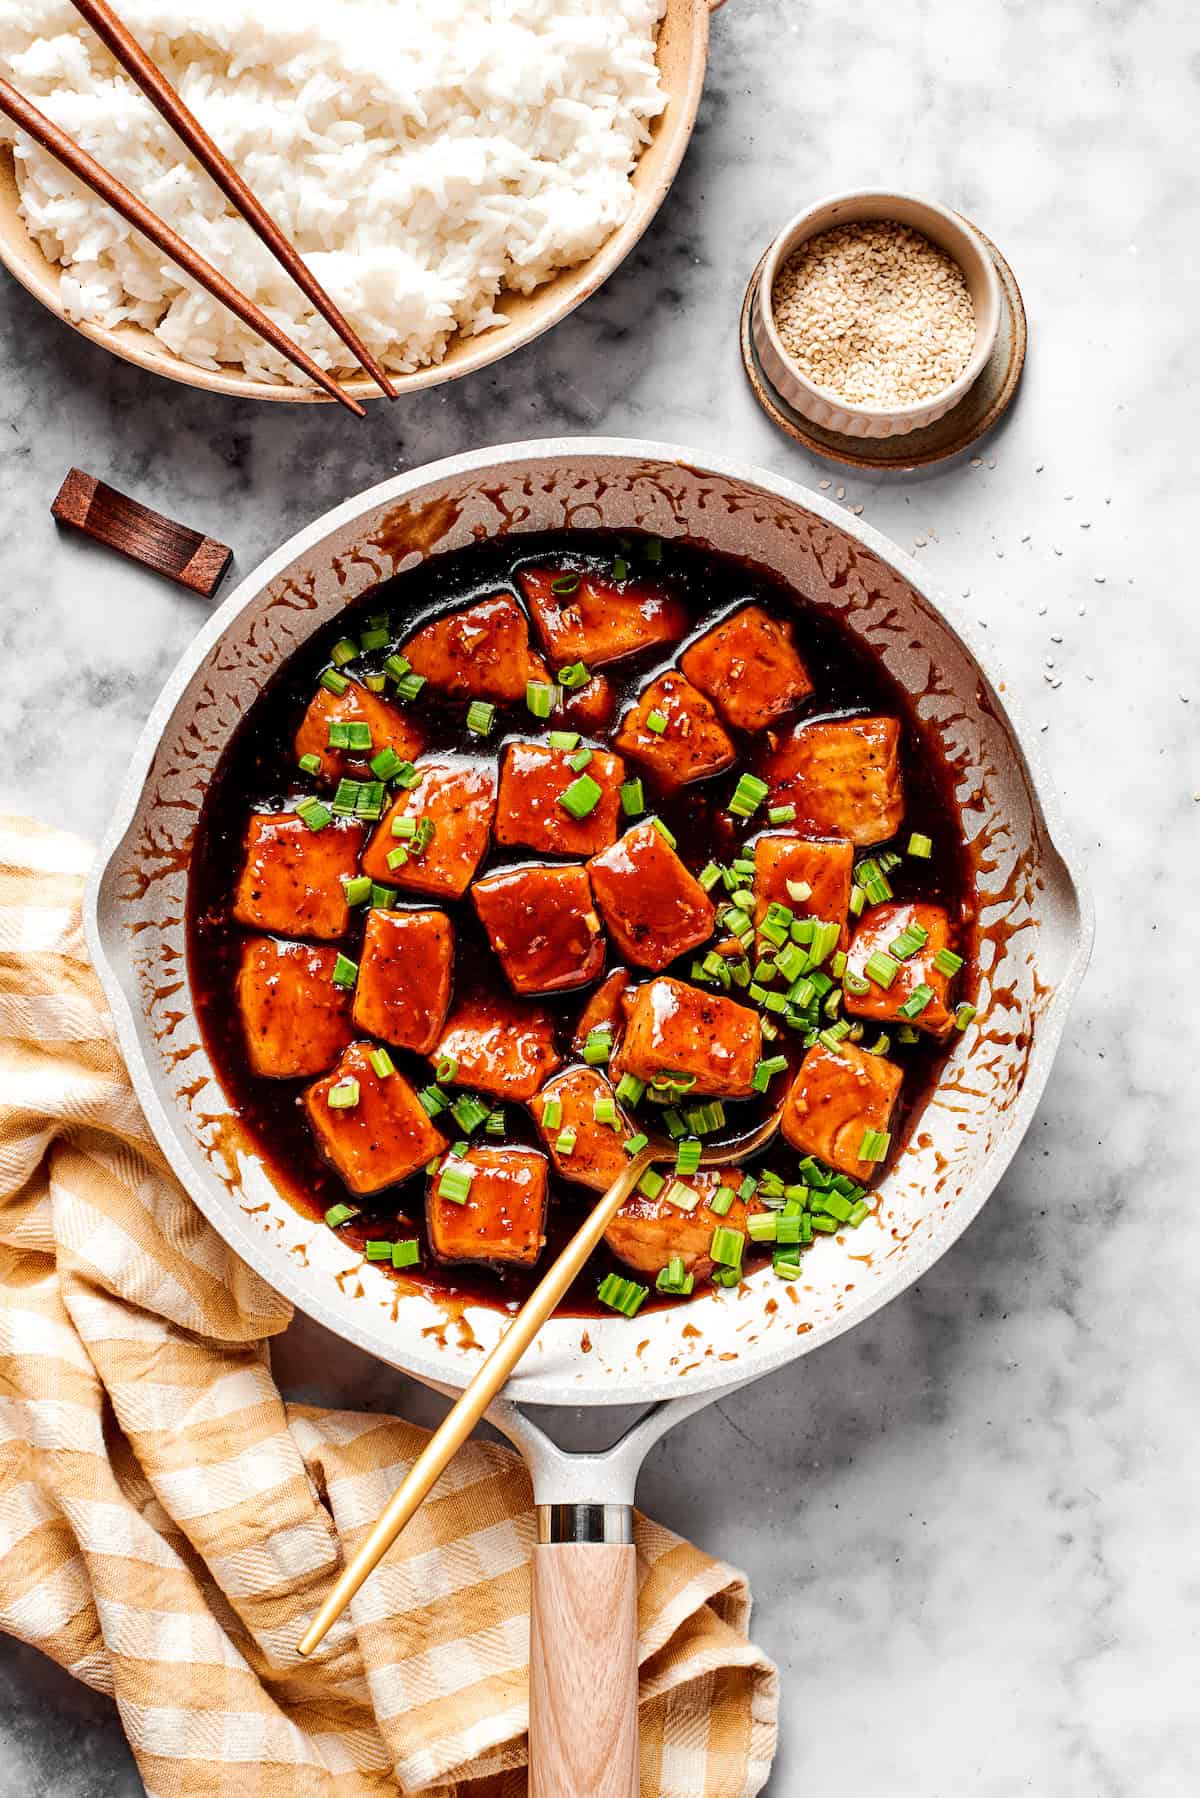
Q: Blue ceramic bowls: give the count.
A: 0